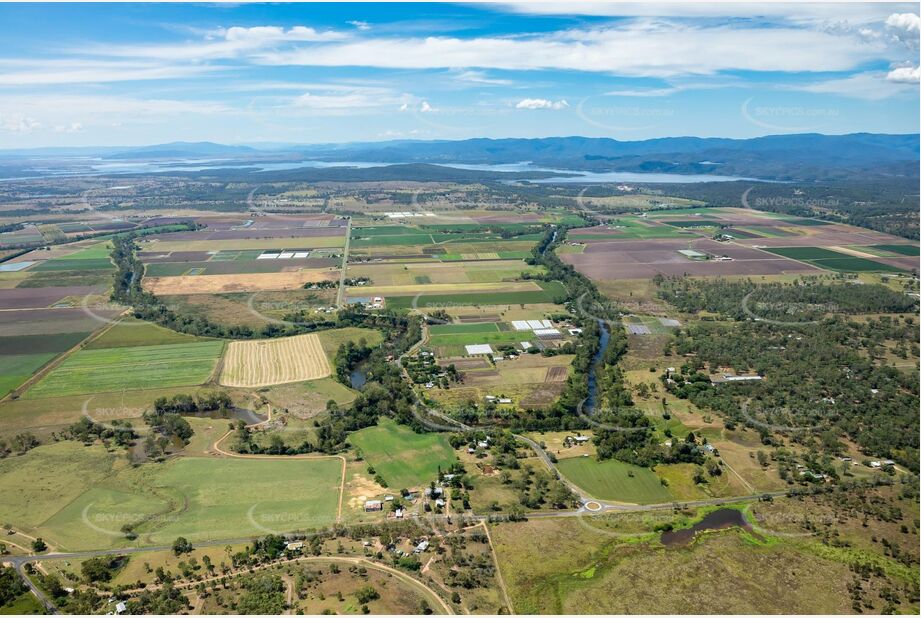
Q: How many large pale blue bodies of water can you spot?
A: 1